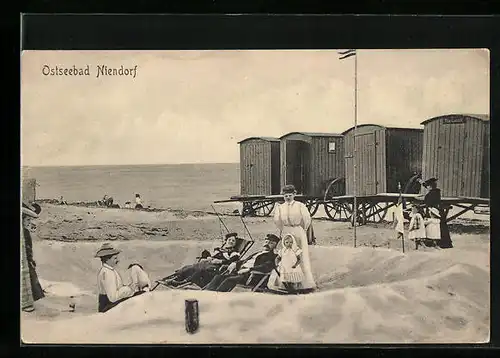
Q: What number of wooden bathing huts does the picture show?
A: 4